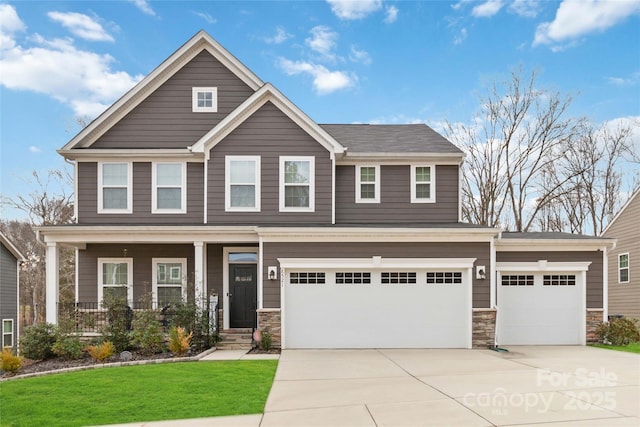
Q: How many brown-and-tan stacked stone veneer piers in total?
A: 3